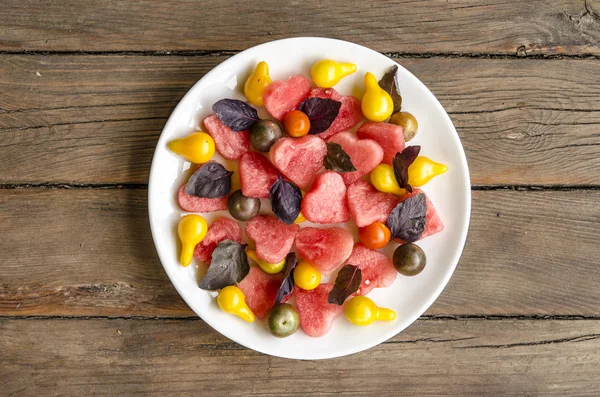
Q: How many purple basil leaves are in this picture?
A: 11